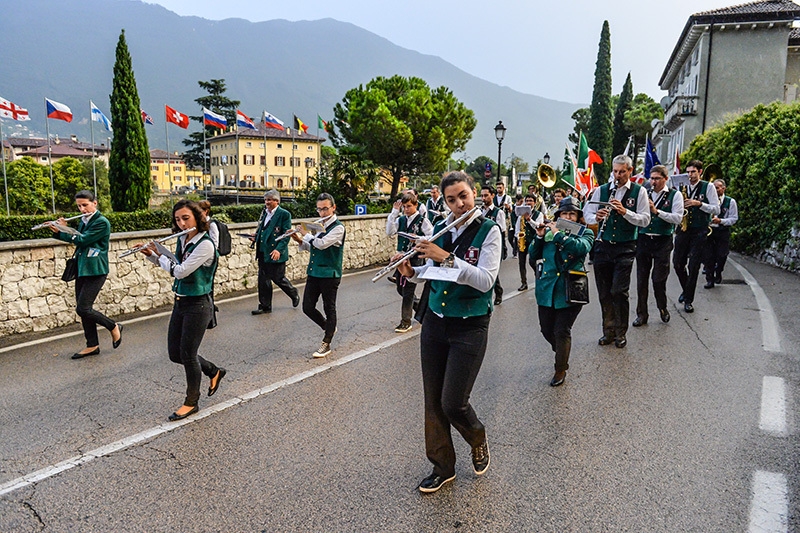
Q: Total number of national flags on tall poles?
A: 10